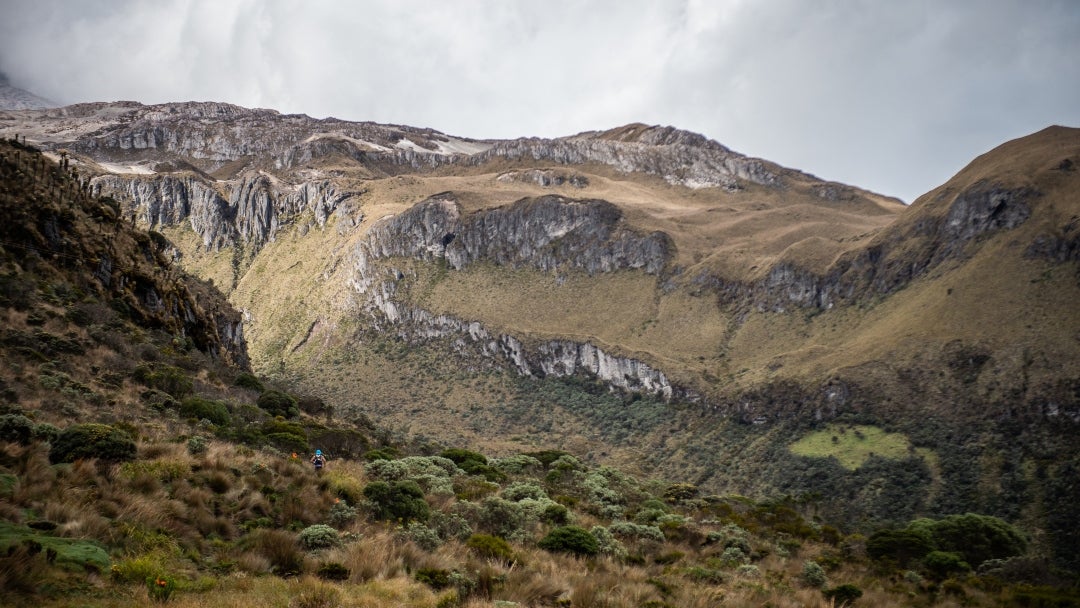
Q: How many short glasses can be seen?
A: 0